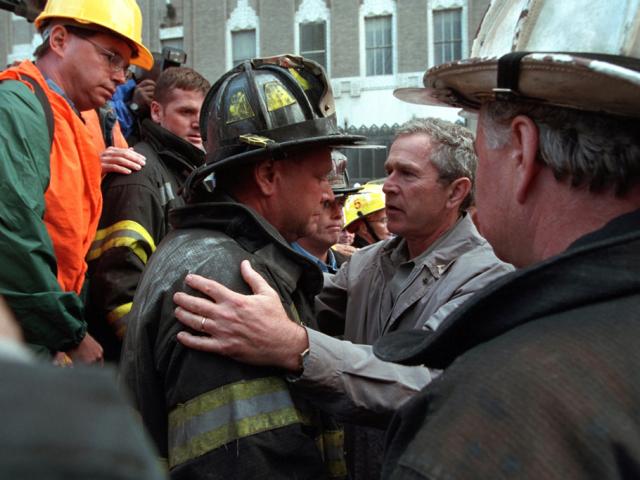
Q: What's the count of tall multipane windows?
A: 4